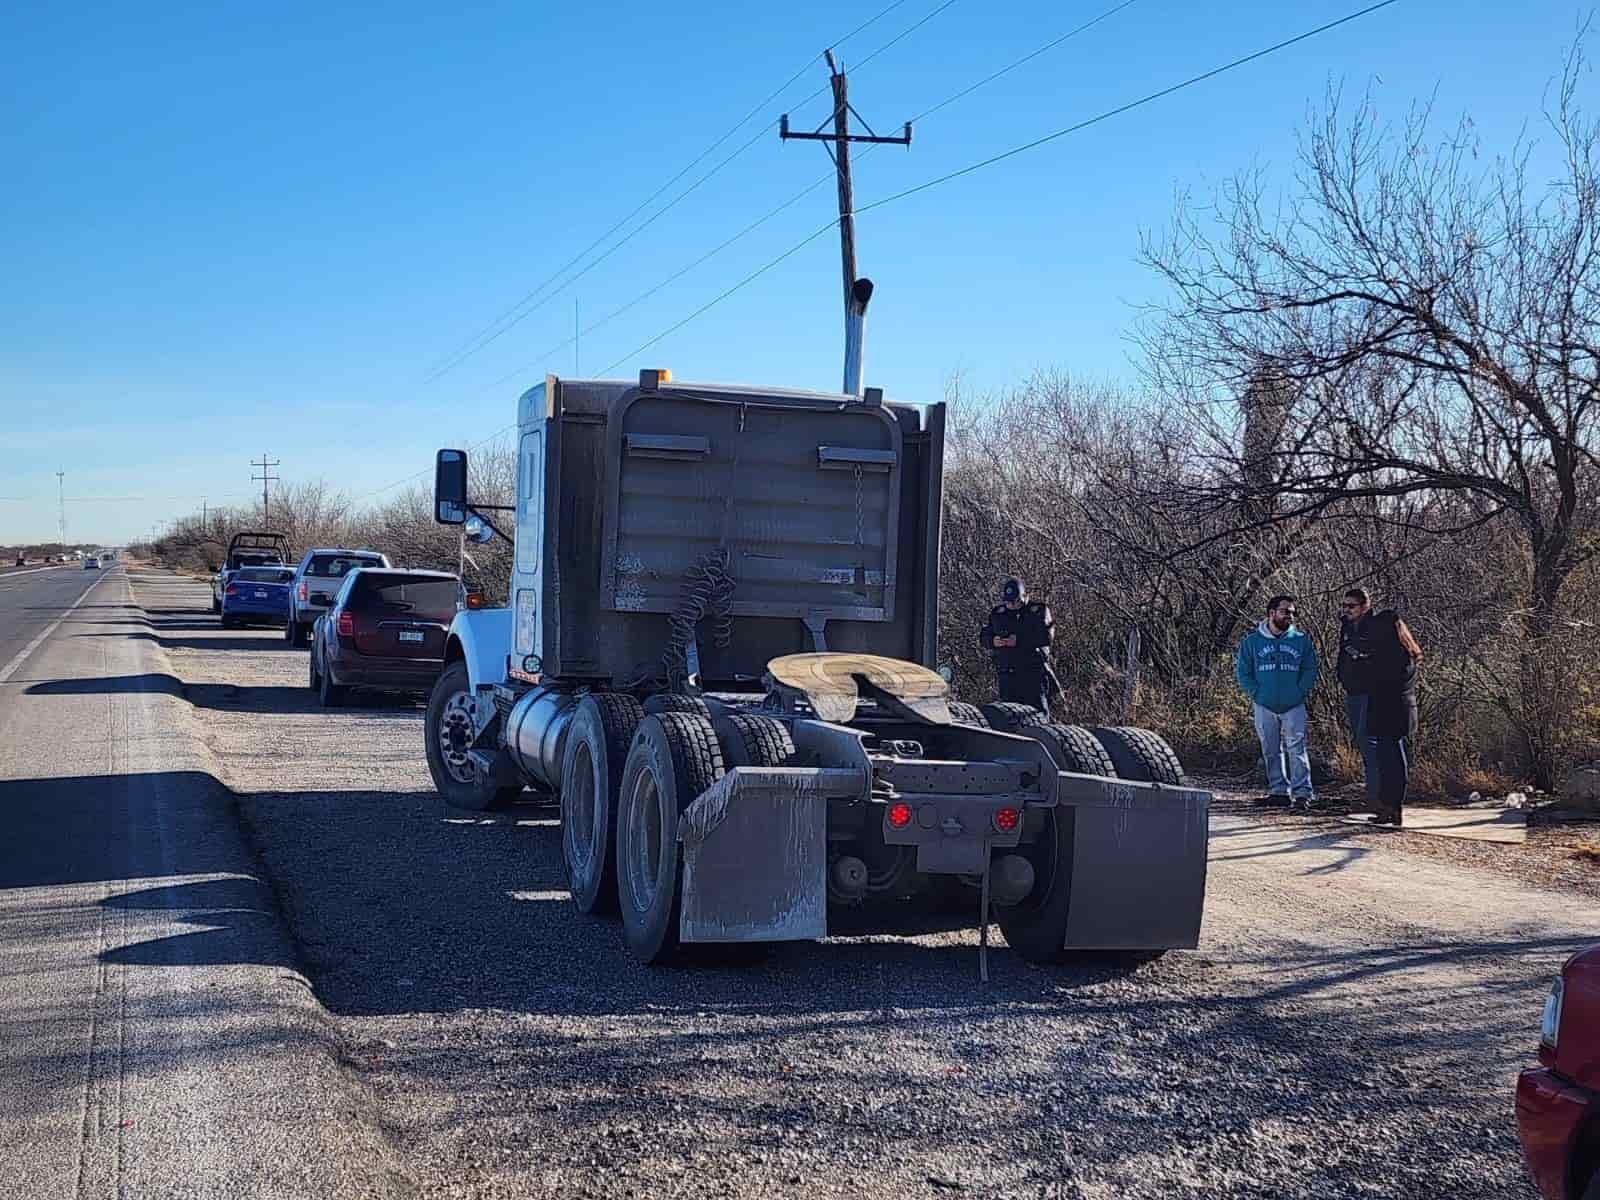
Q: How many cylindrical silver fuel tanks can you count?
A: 1